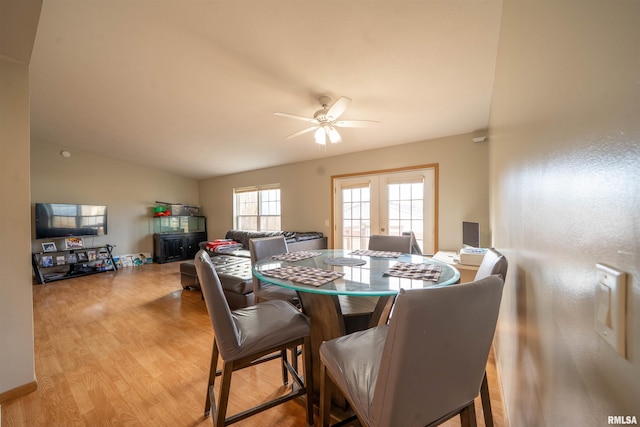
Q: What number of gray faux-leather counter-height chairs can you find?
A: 5